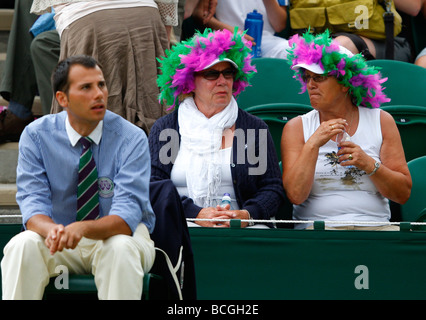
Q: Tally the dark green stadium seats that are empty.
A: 3